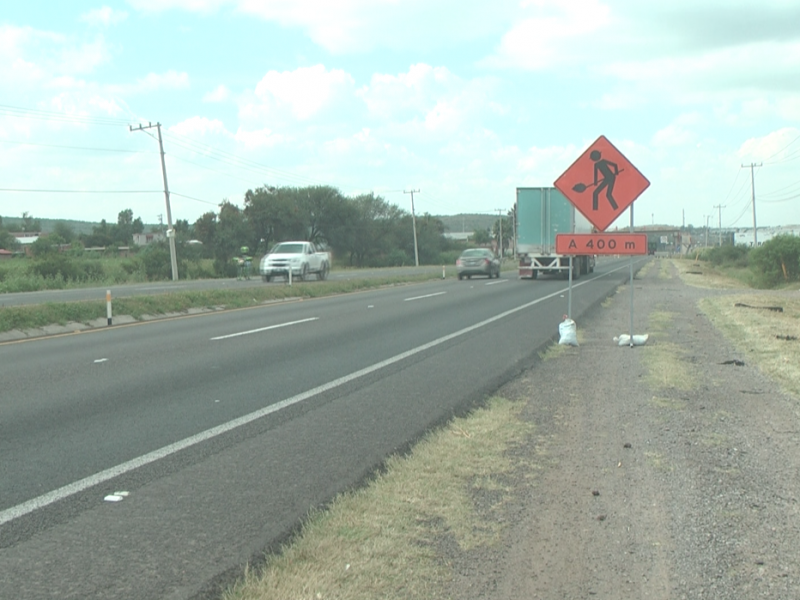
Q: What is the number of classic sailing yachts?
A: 0